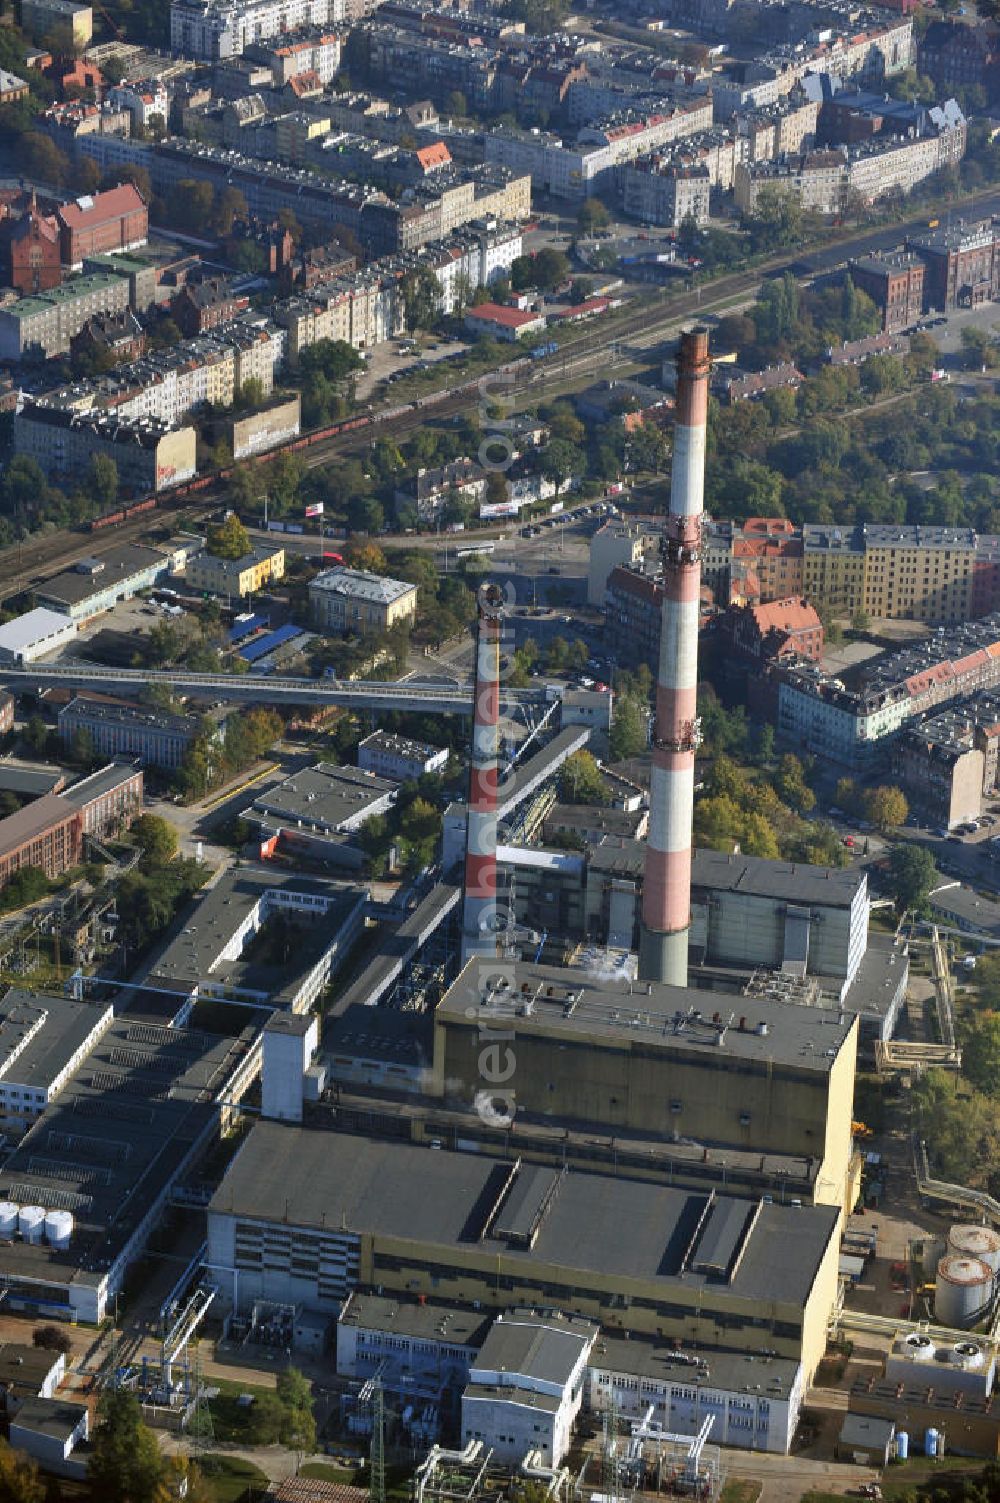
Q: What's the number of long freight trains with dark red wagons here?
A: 1